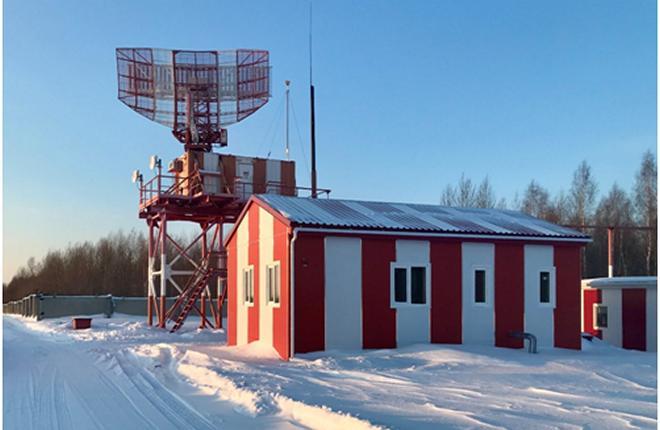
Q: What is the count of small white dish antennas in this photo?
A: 2